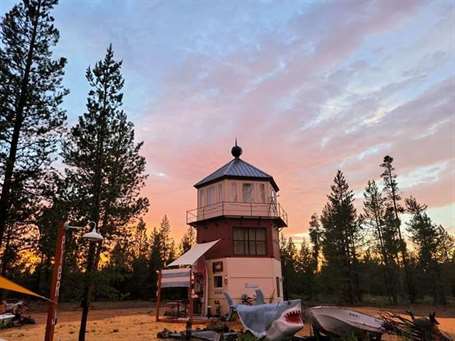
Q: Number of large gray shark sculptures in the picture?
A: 1